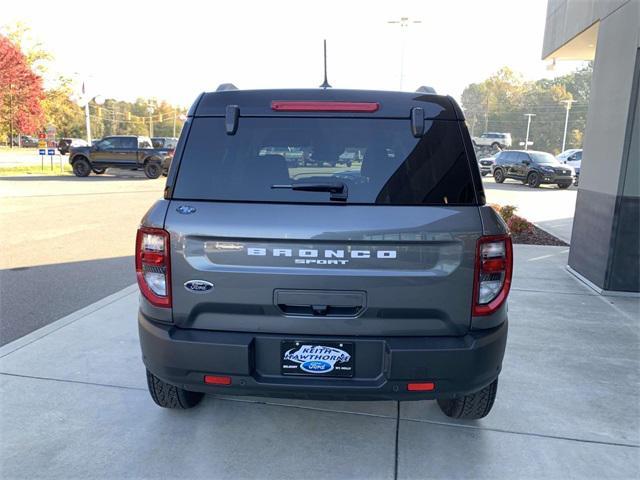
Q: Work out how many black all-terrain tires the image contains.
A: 2